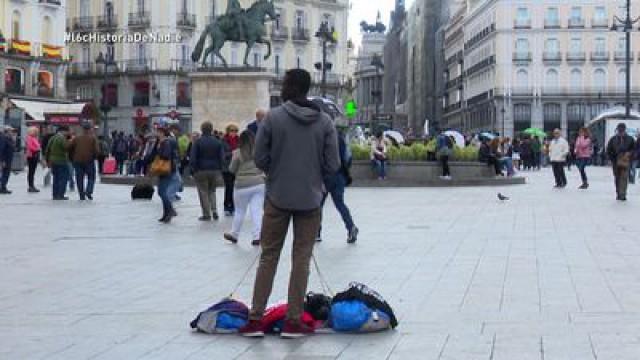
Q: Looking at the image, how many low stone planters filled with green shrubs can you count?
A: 1